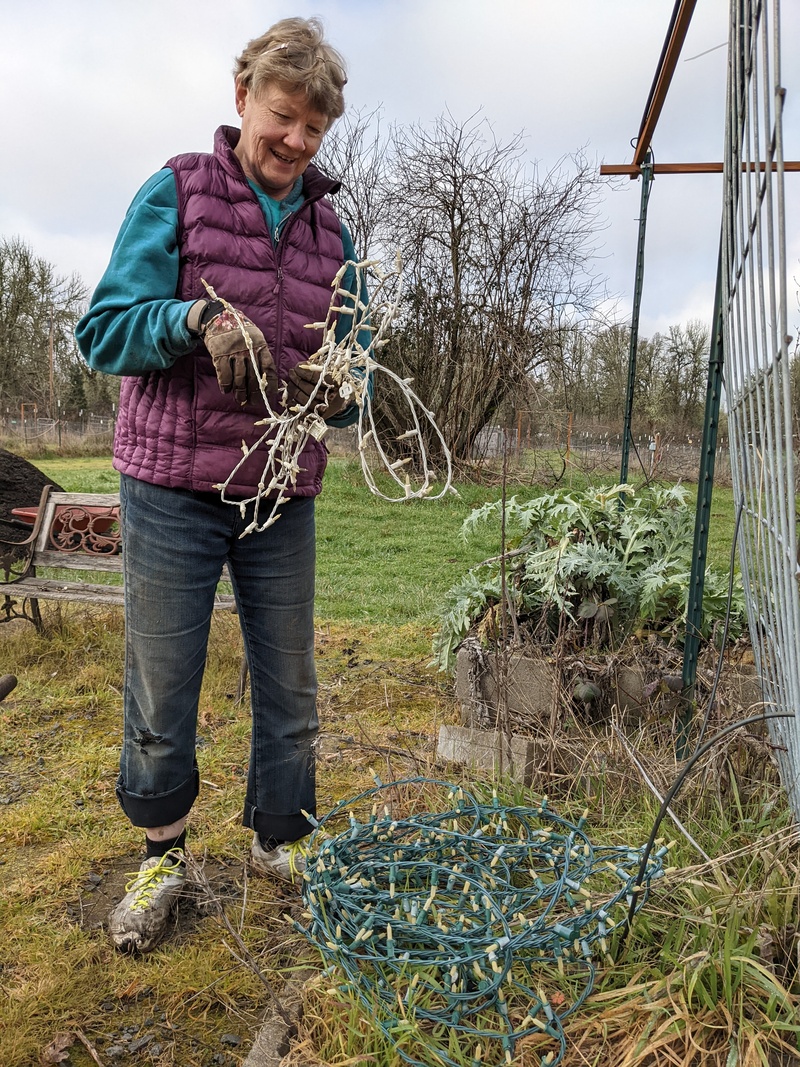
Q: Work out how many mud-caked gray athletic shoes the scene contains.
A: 2